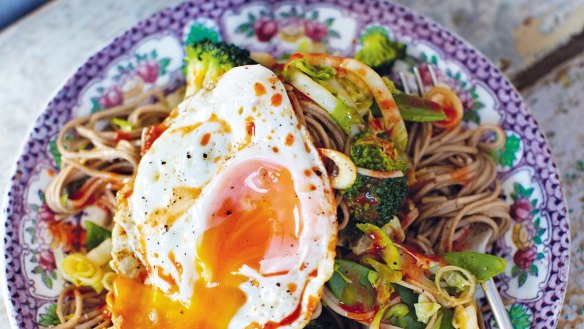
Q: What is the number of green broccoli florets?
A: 3